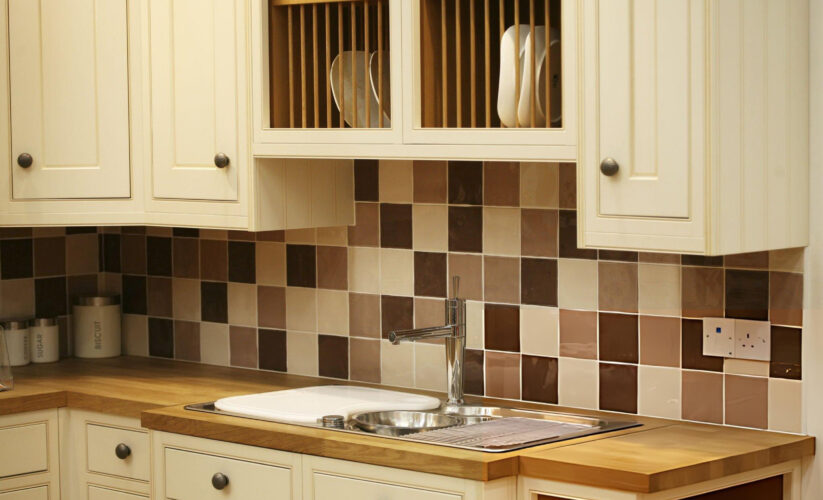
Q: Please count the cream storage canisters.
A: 3